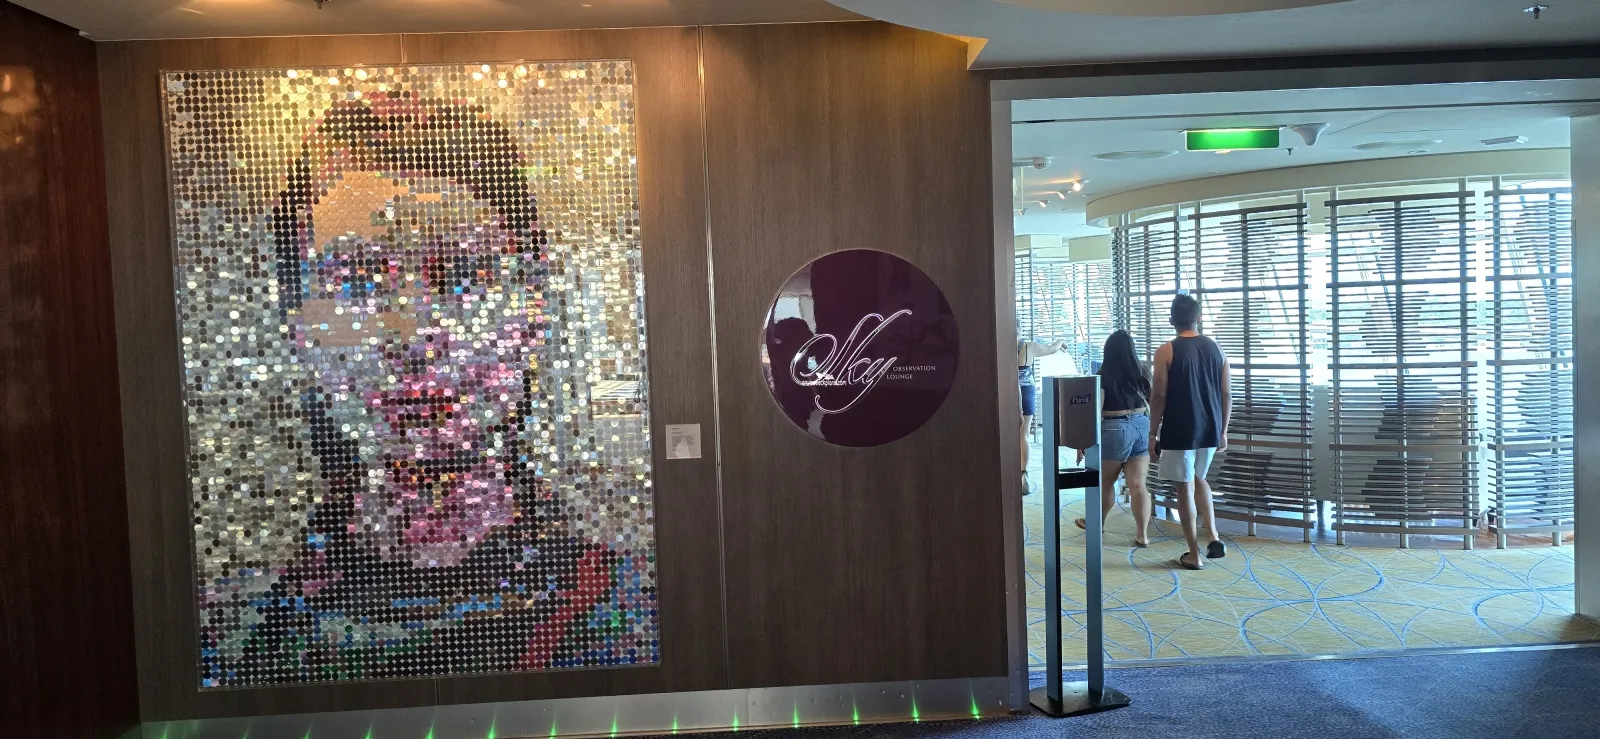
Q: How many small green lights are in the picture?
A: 14